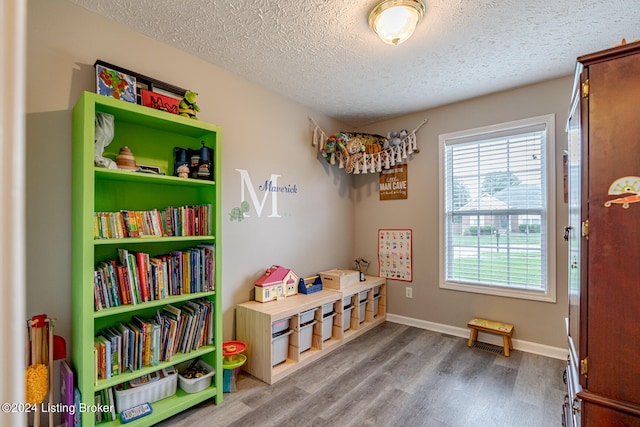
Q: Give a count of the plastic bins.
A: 14